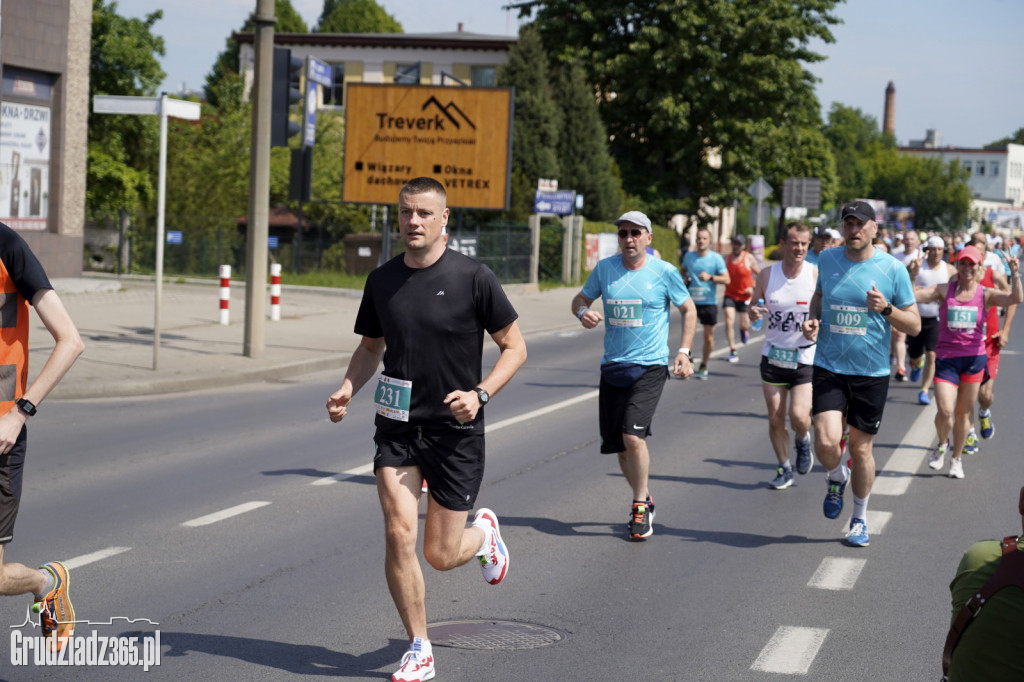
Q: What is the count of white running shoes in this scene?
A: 4